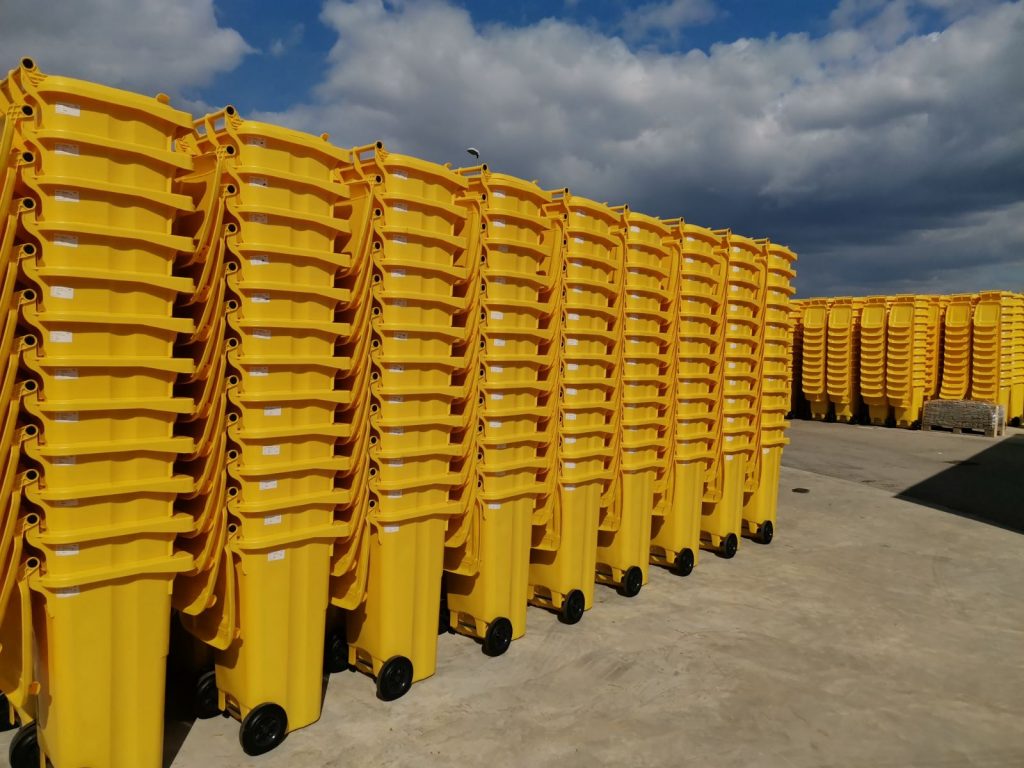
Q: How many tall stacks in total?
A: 9